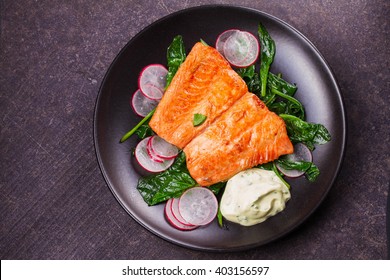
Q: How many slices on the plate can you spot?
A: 11